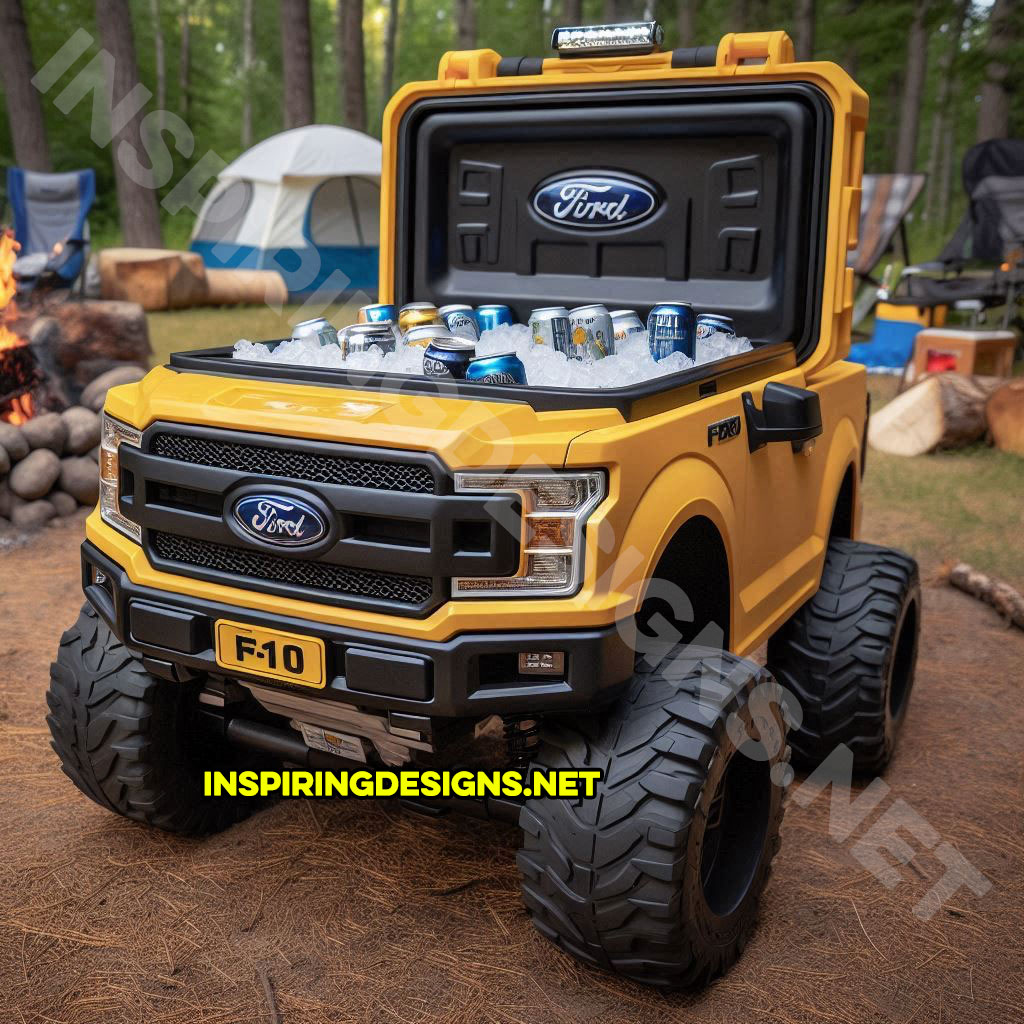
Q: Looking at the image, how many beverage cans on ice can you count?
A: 14